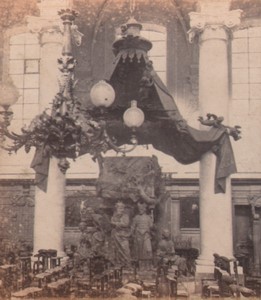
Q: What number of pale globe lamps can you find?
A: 3